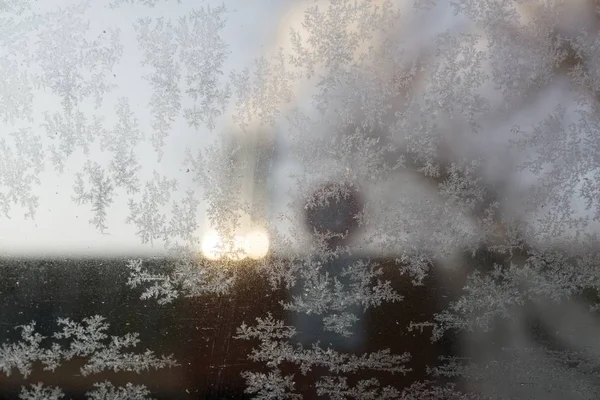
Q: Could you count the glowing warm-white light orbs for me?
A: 2